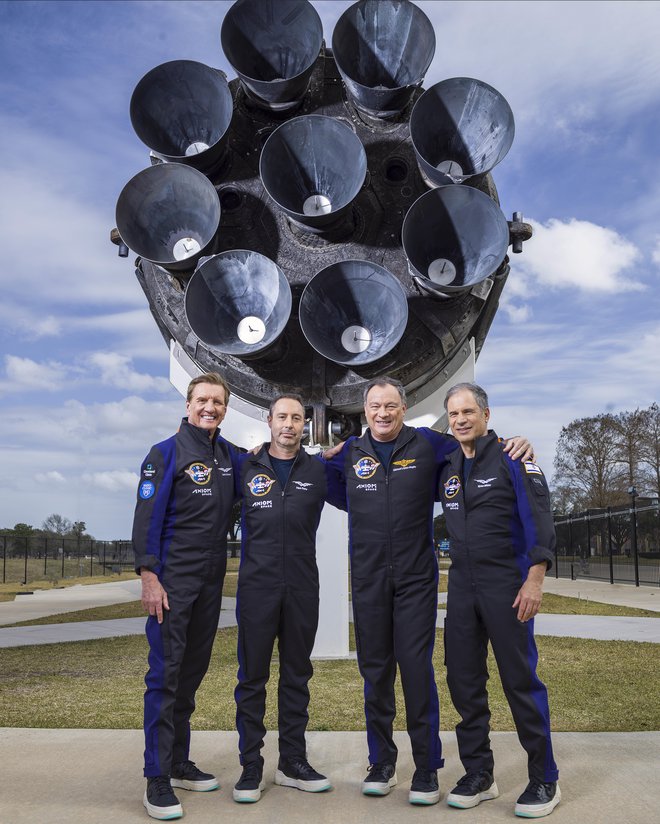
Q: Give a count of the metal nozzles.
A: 9